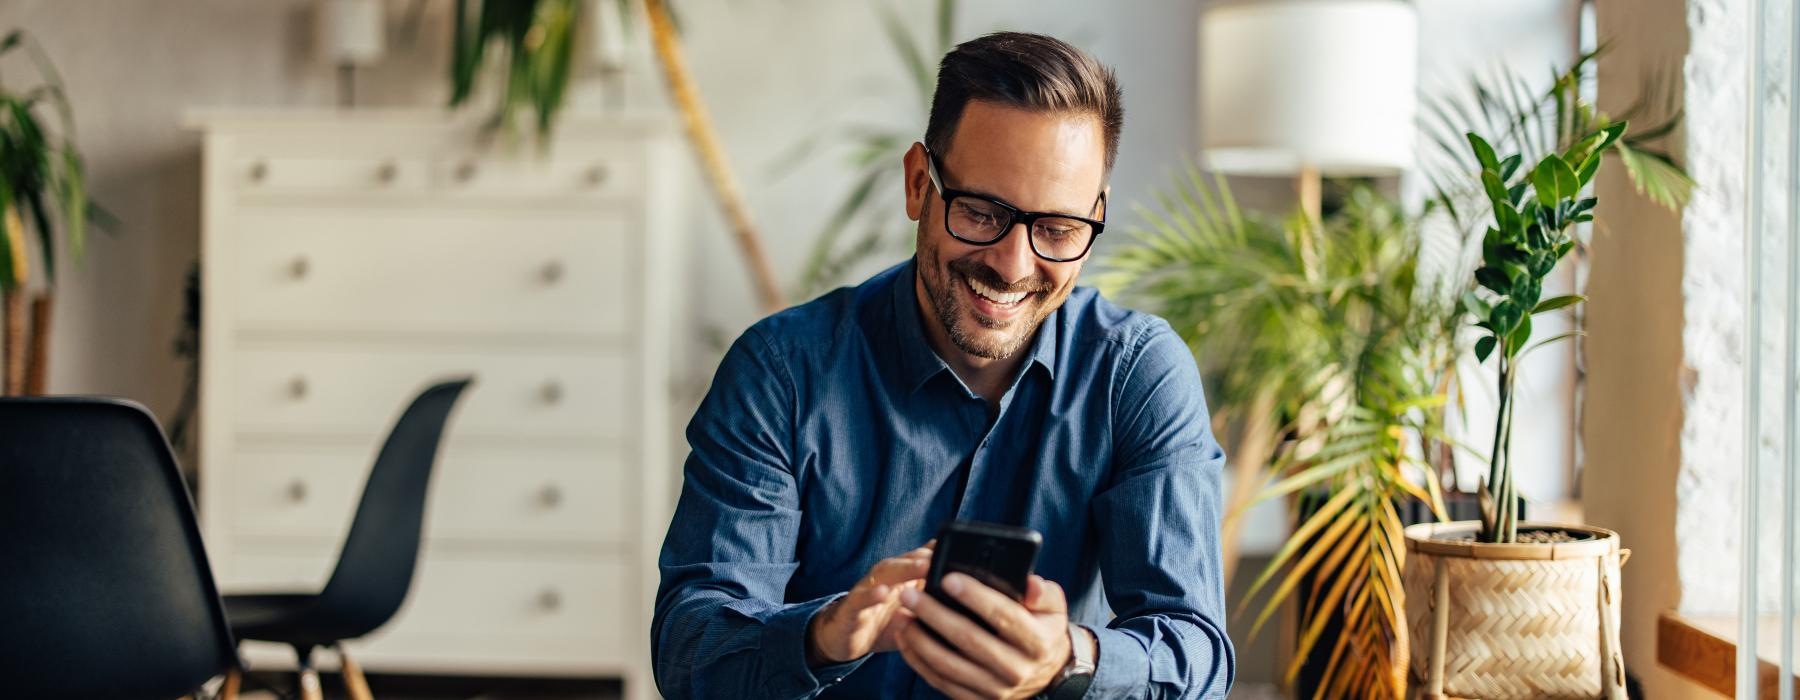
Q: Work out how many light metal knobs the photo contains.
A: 11